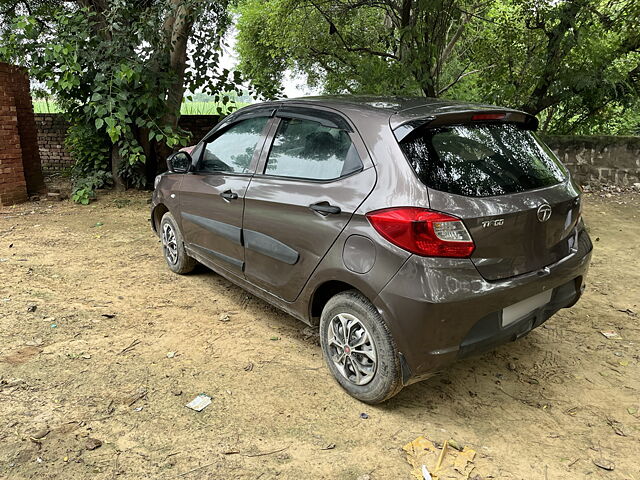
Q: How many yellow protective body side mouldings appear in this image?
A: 0